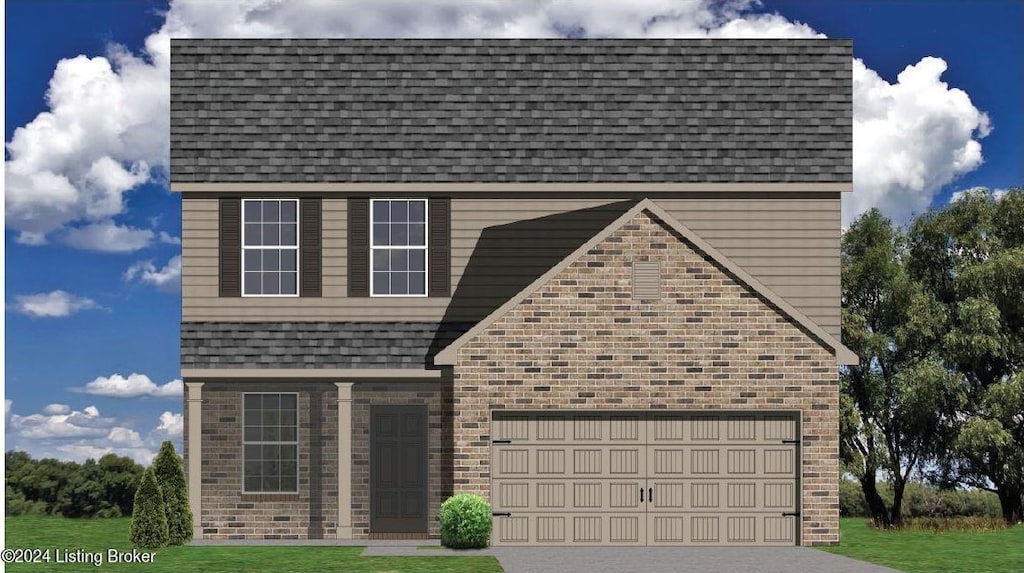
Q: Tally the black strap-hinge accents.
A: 4